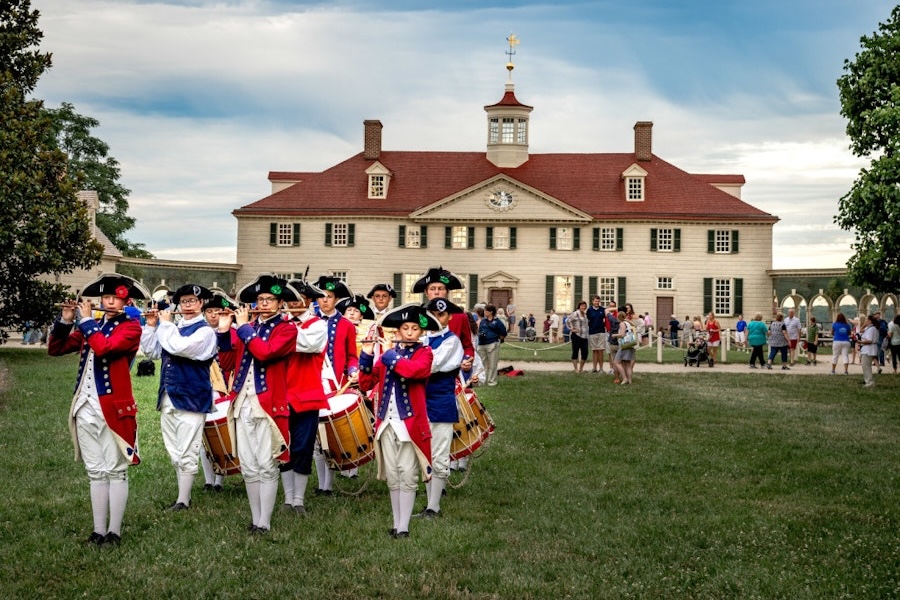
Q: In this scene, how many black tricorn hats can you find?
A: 11